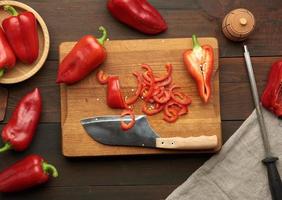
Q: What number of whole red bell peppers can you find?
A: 7